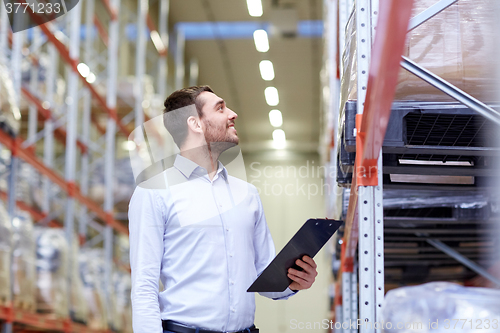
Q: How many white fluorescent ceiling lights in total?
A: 6